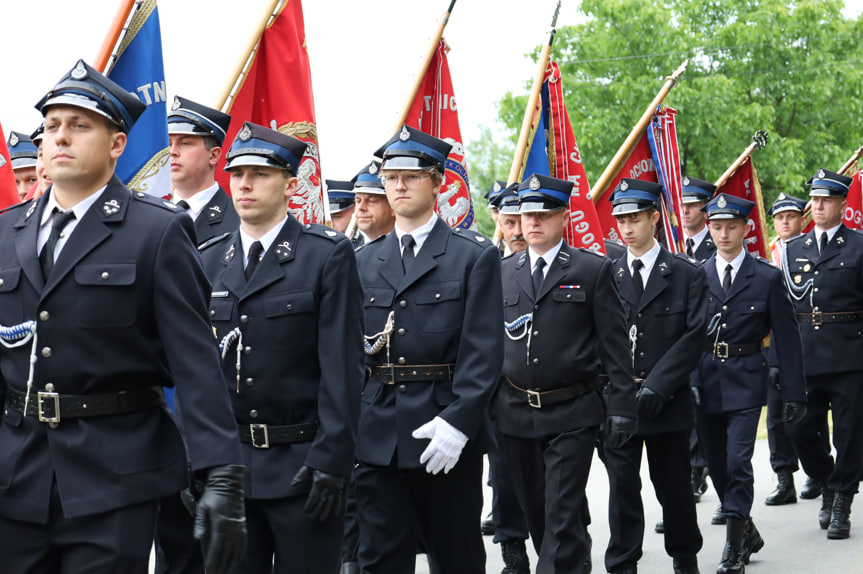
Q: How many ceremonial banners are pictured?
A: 8